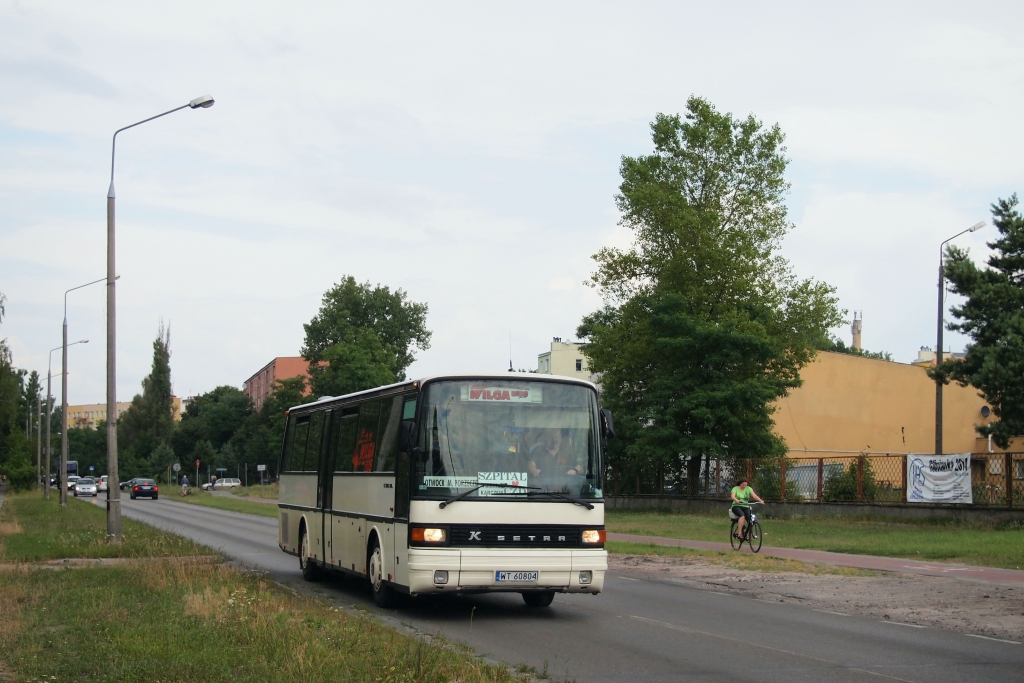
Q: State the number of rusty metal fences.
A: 1